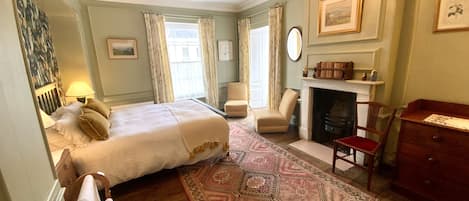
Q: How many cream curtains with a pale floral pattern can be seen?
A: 4